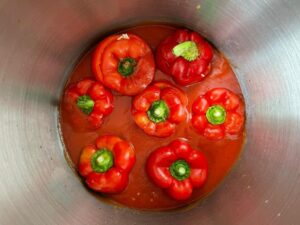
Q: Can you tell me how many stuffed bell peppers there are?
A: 7